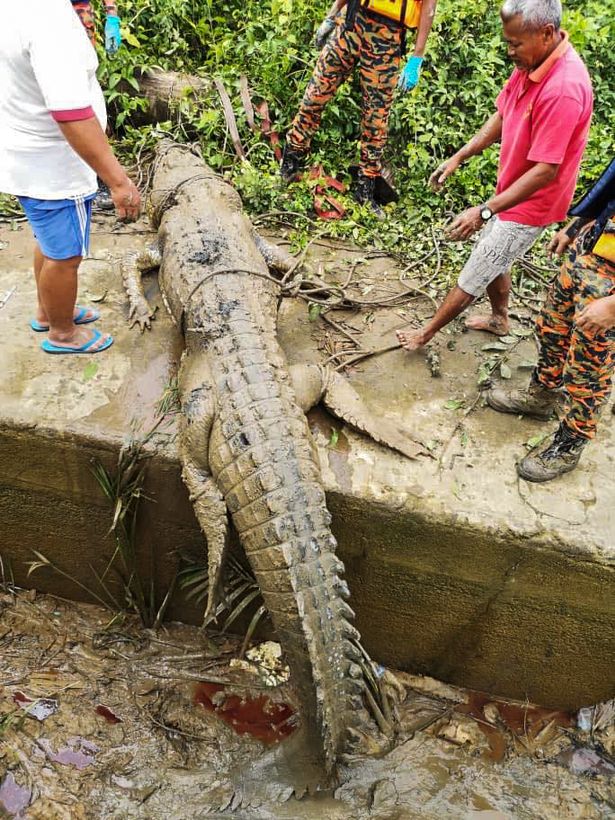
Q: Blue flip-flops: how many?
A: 2